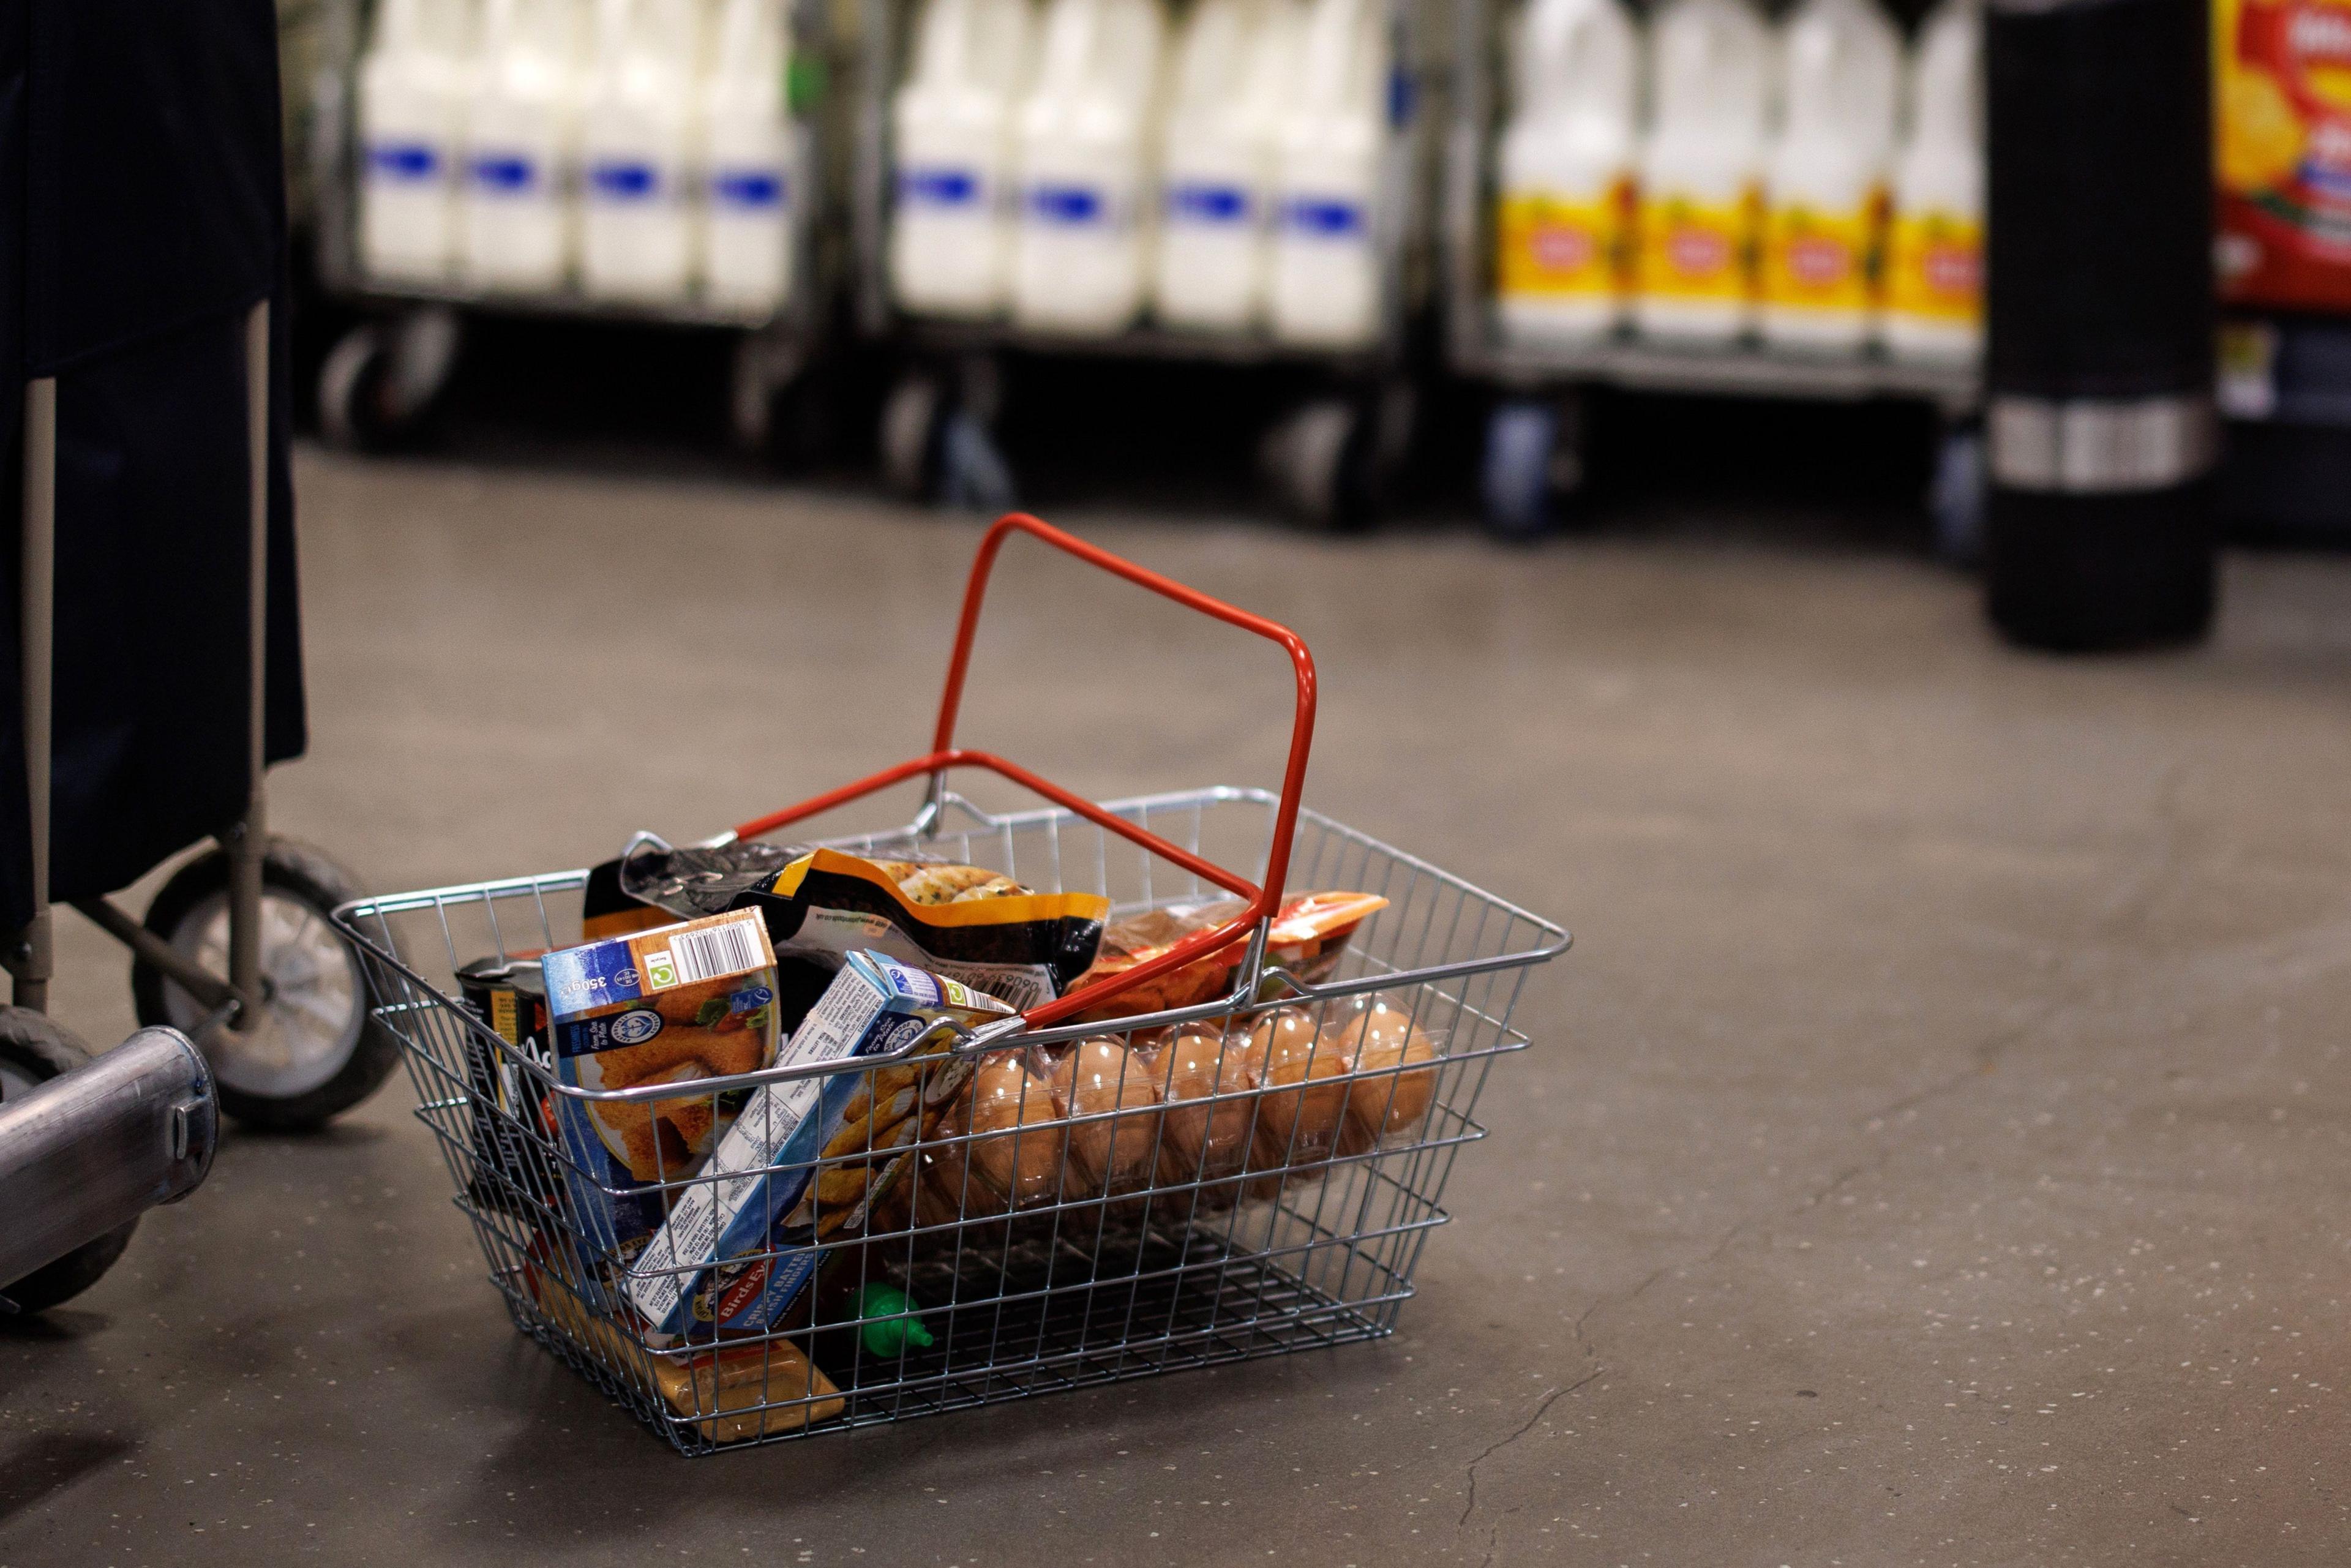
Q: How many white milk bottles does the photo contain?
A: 12